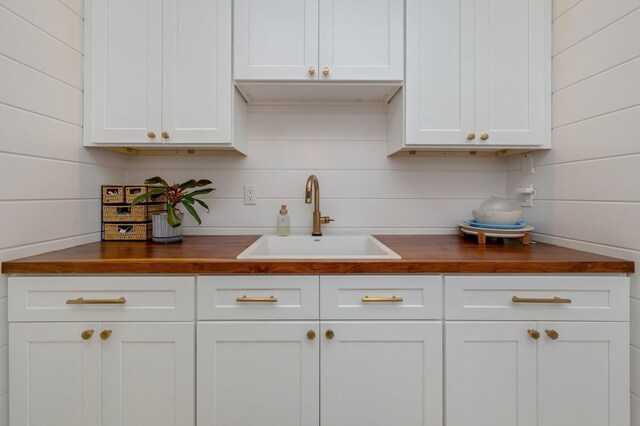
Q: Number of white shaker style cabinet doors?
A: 12